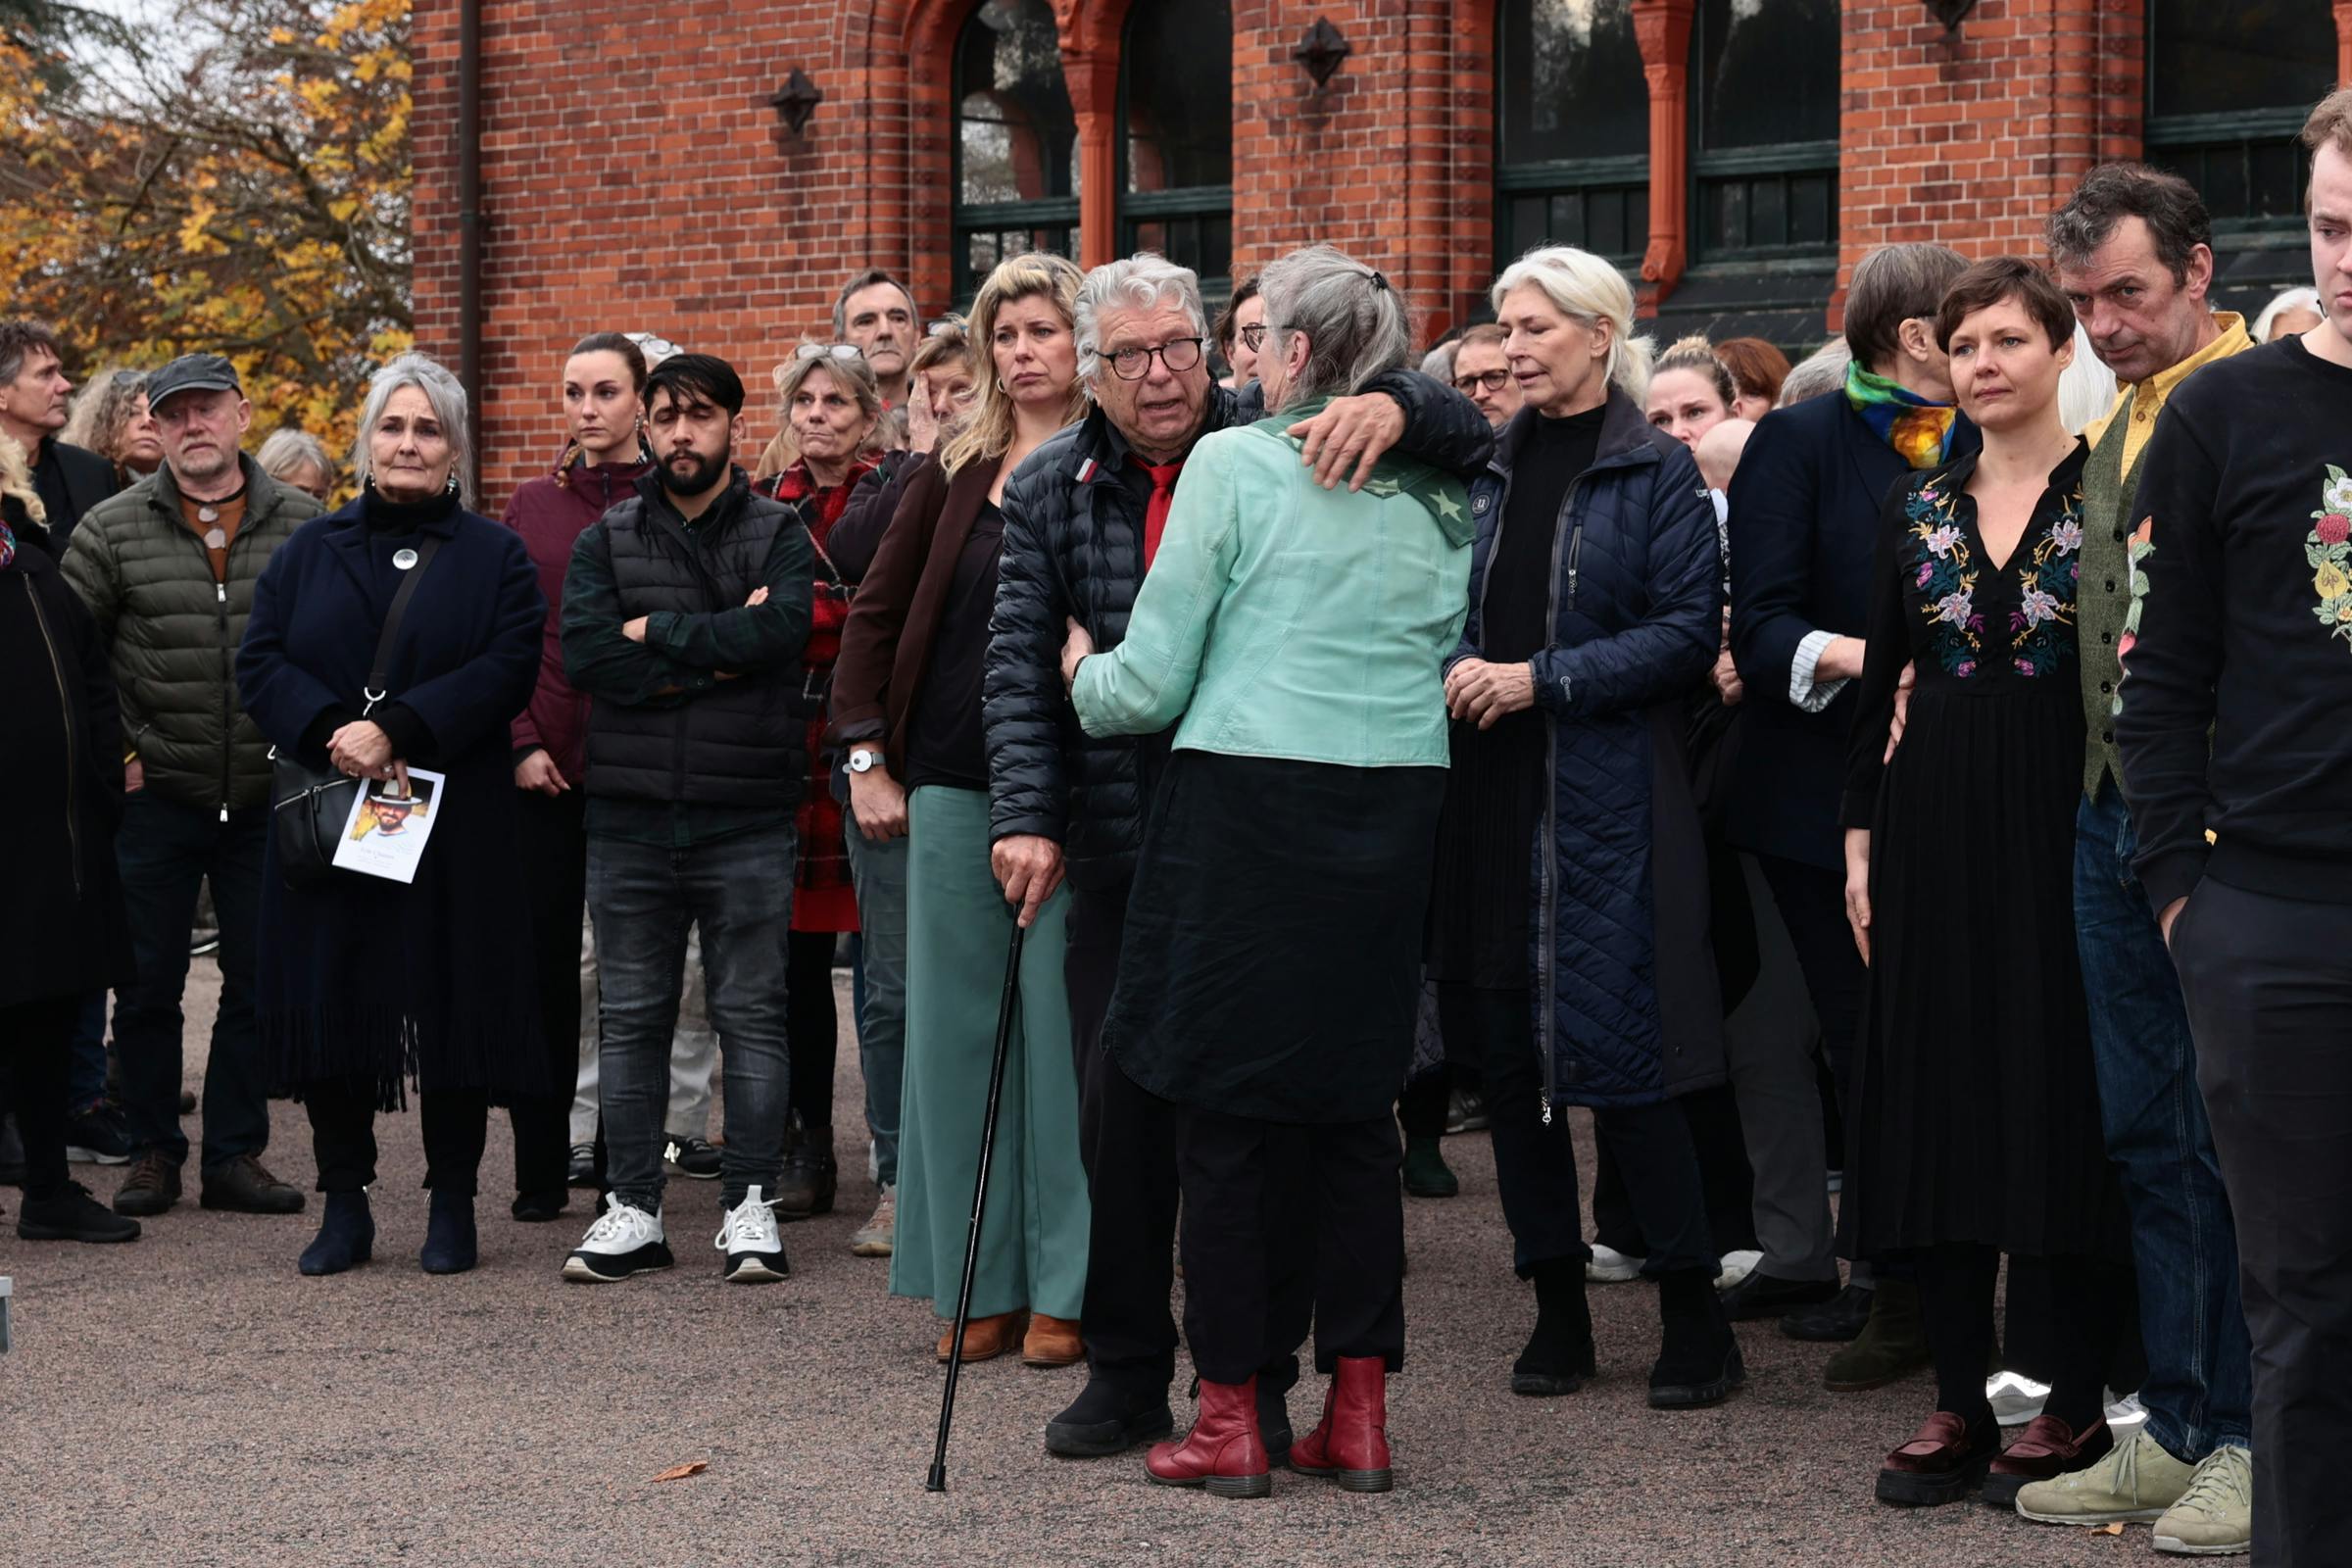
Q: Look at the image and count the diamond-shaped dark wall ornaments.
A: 3